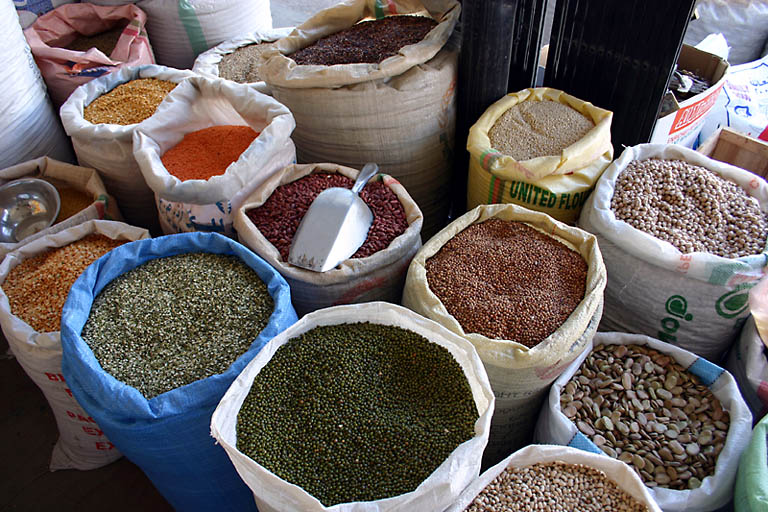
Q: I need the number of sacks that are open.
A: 15